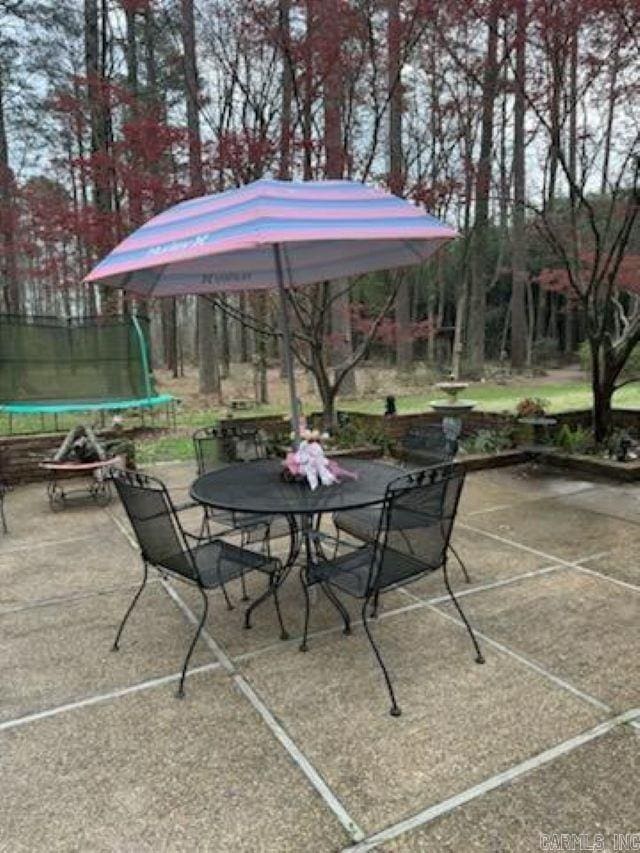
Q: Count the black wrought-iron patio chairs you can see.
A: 4